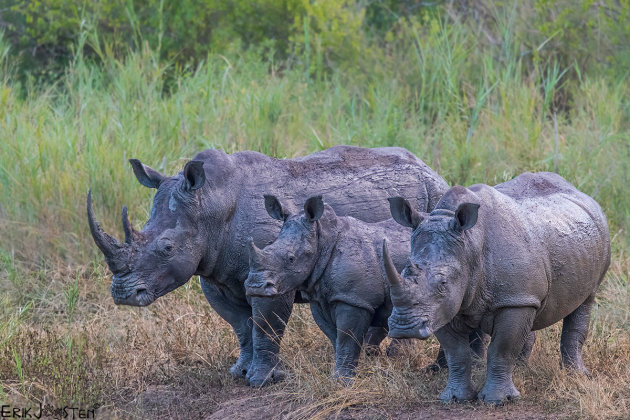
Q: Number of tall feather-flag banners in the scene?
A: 0